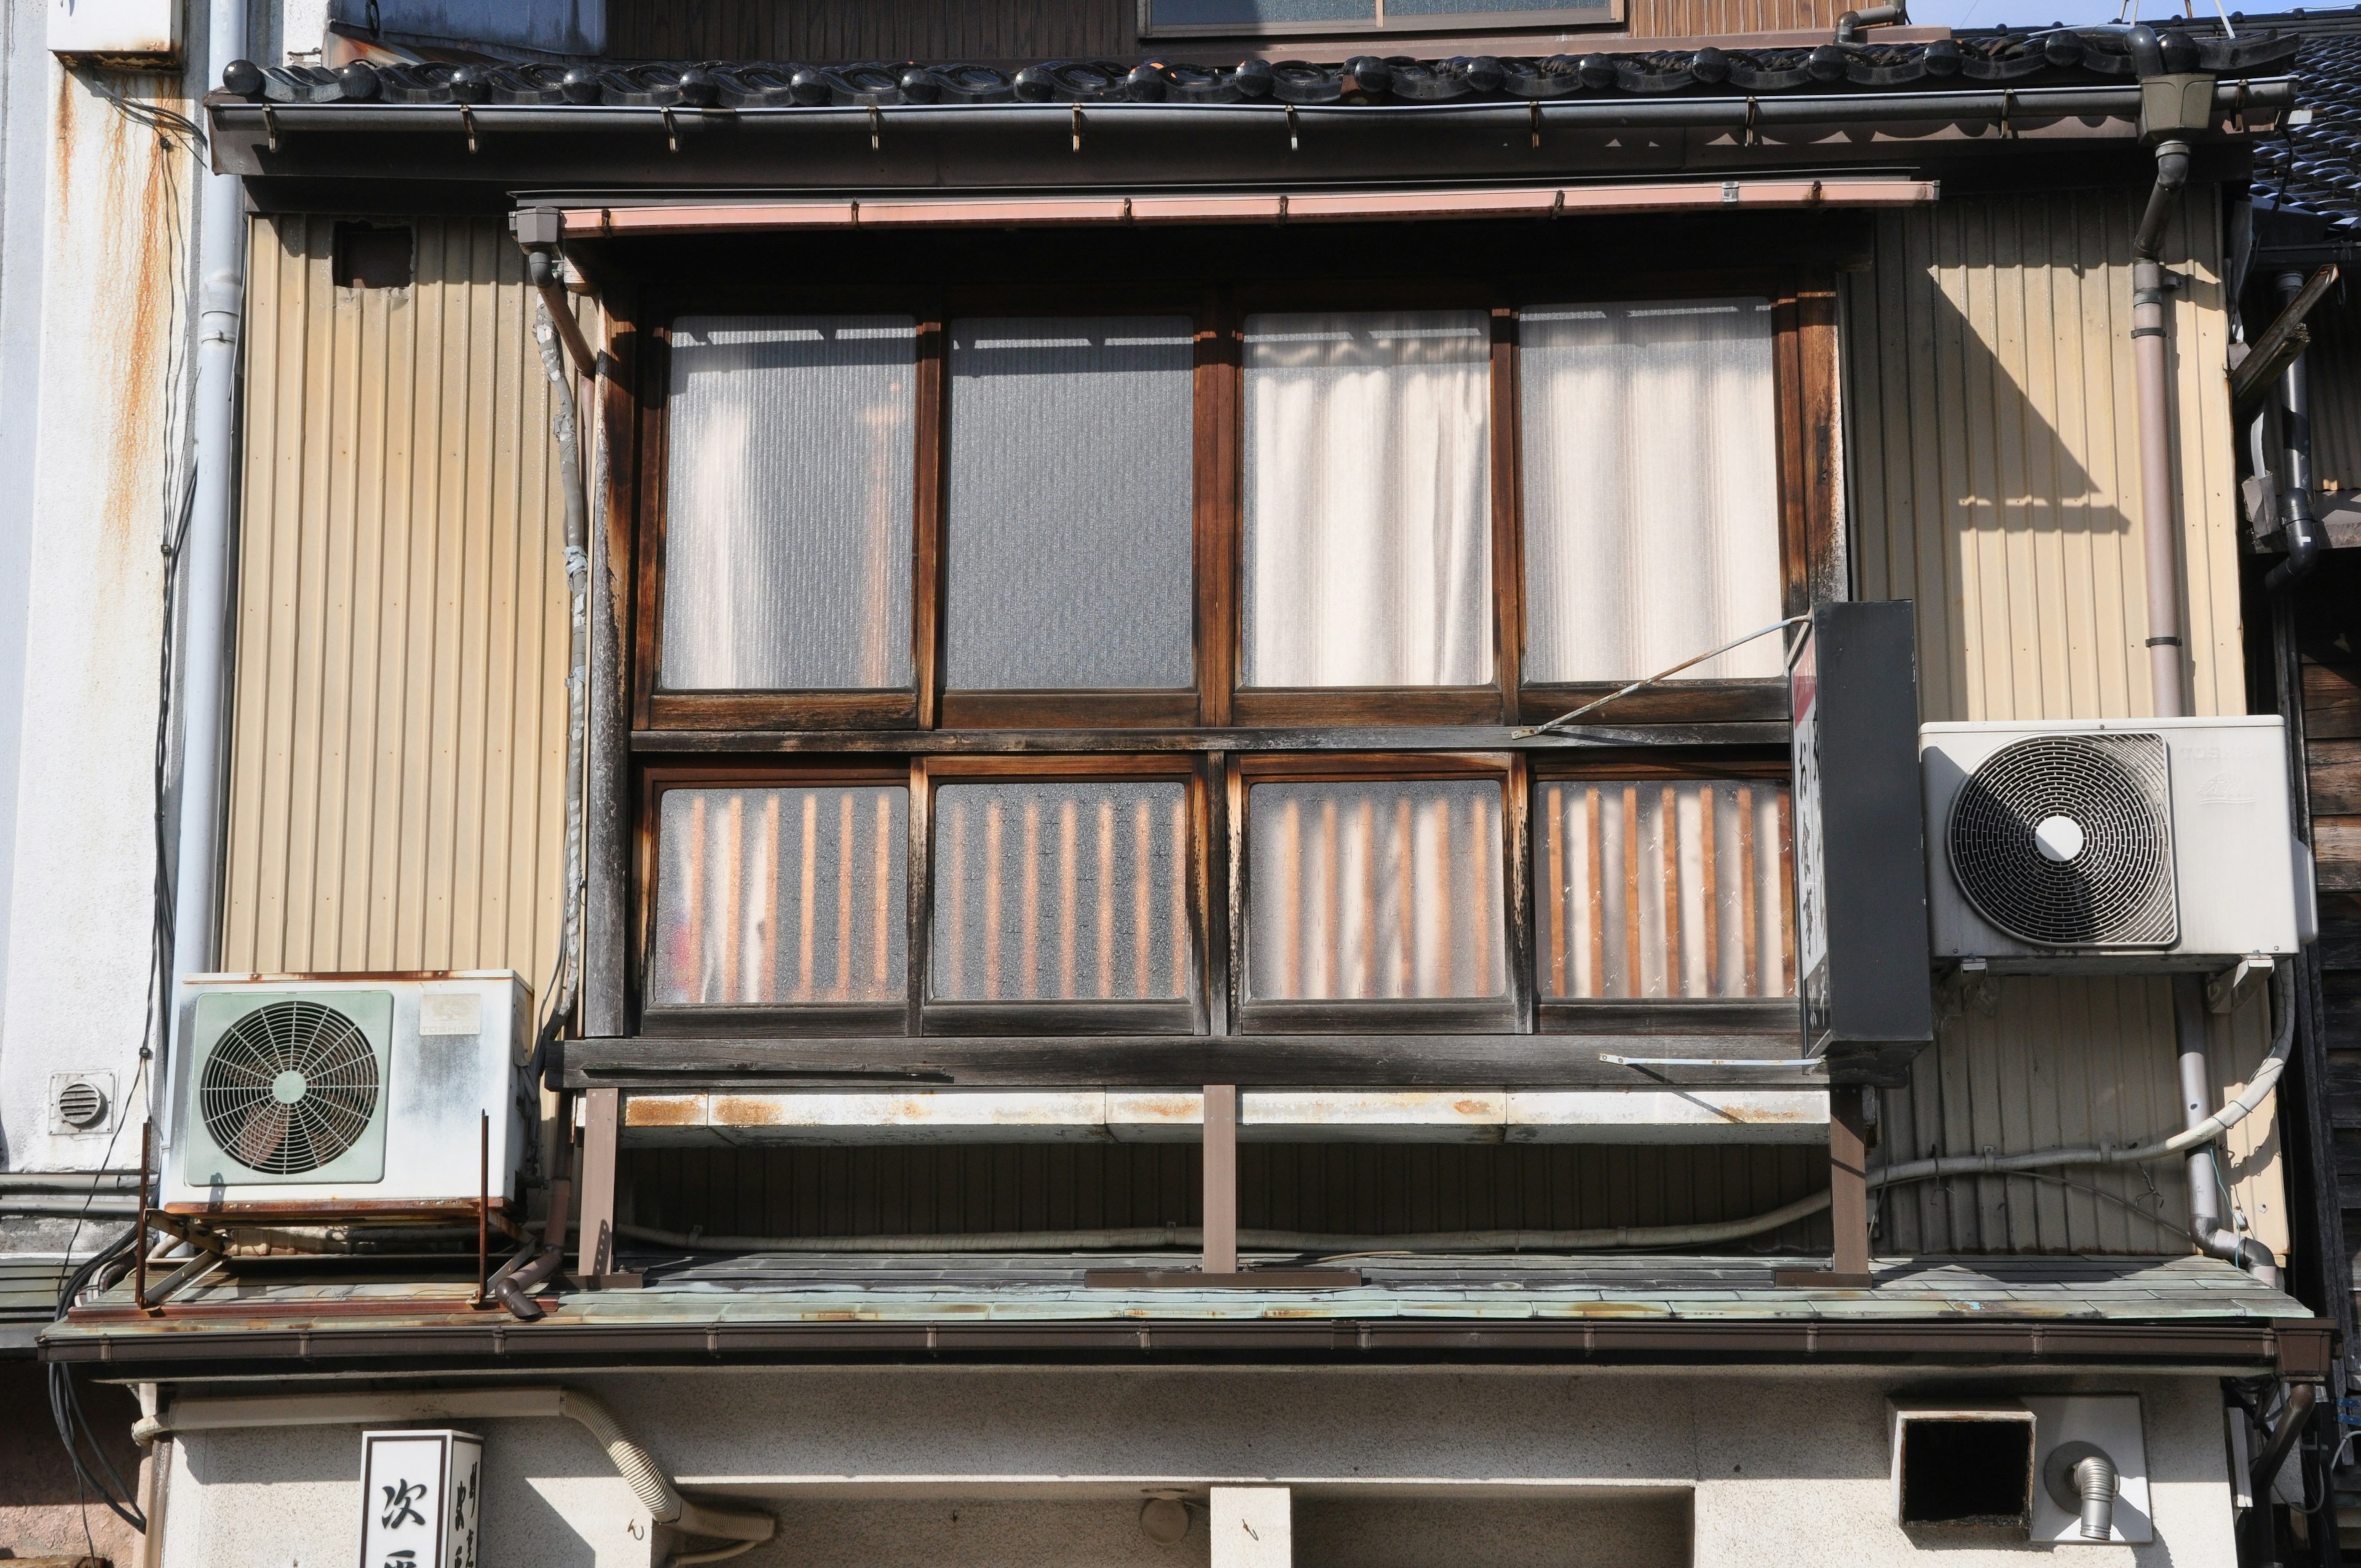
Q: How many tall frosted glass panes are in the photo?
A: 4